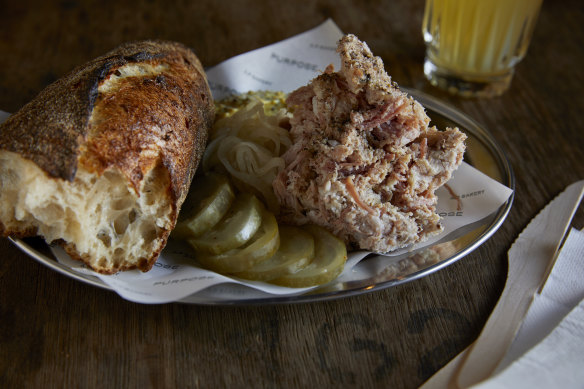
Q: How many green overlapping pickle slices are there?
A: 5